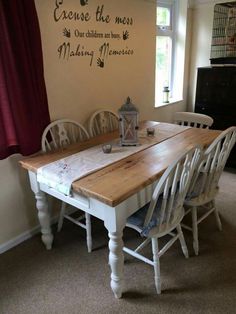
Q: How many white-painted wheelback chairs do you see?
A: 4